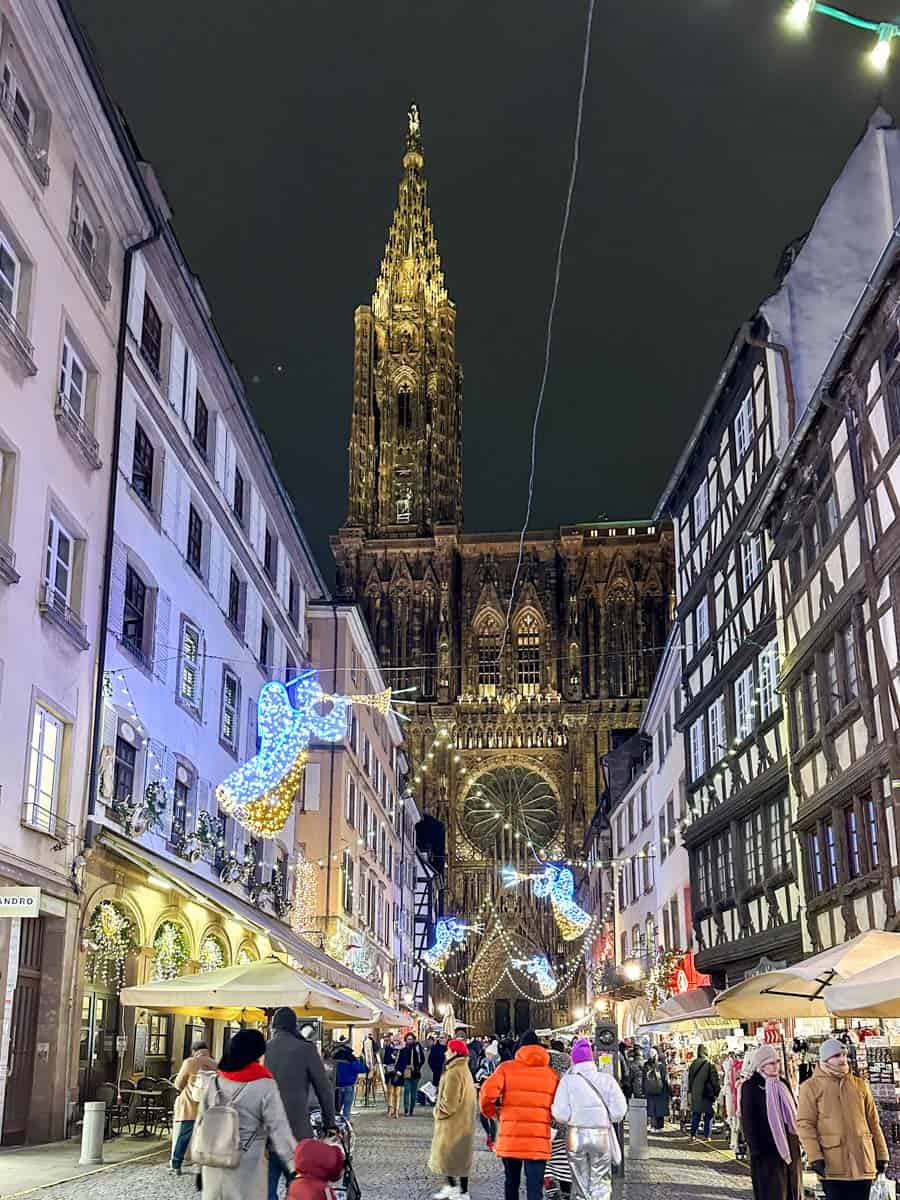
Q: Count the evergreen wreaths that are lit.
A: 3